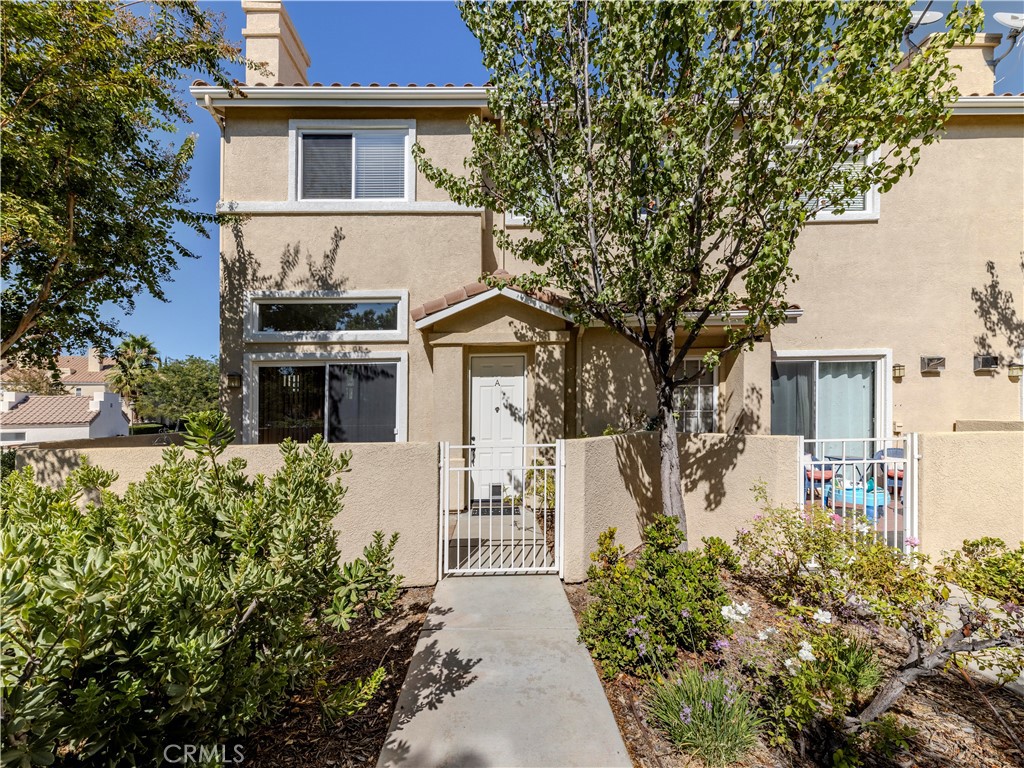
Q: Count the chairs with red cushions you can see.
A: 2